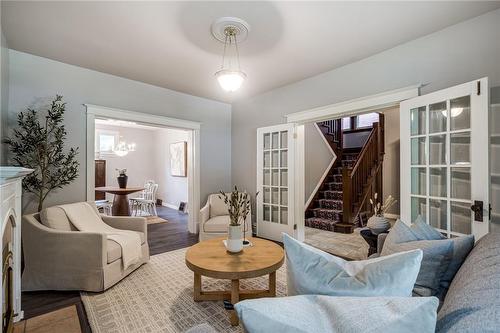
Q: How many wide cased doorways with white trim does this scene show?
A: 2